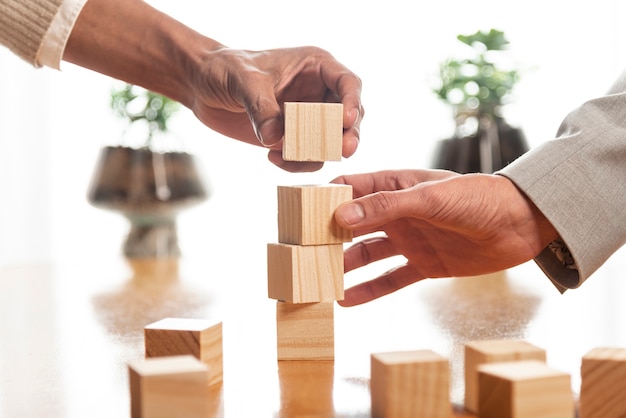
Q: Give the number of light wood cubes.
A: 10